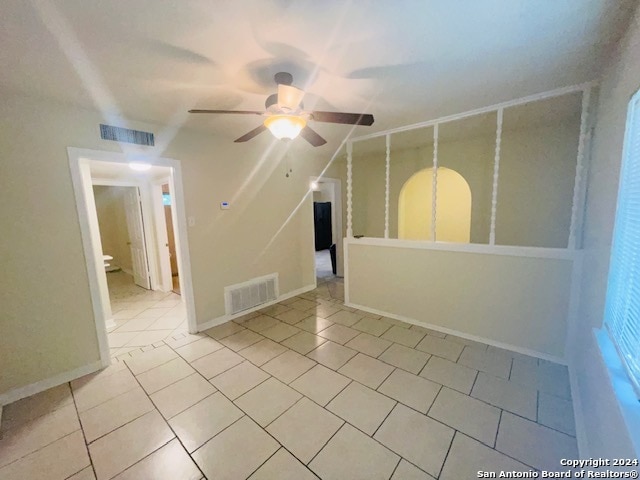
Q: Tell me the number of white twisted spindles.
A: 5